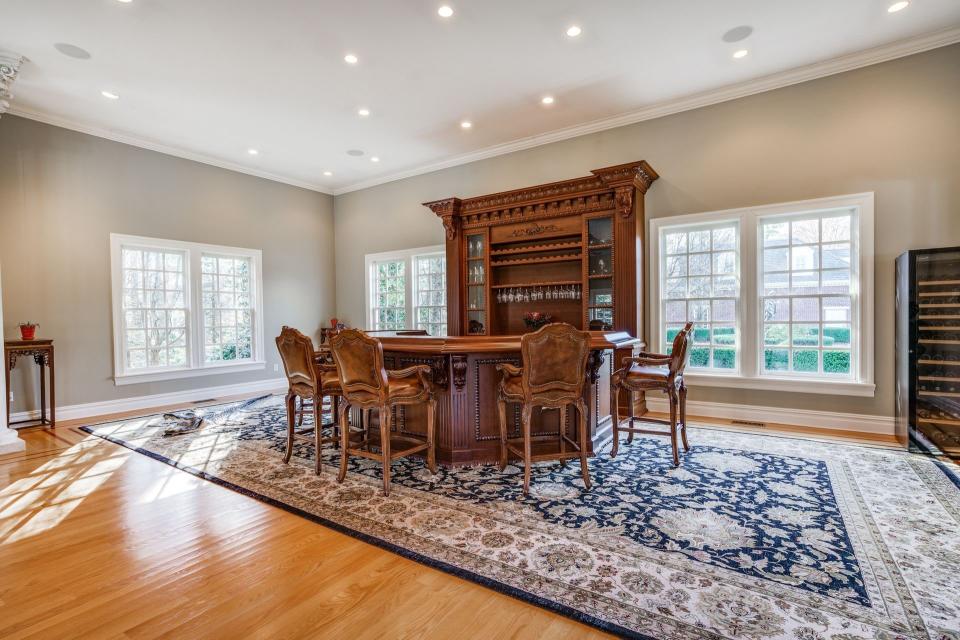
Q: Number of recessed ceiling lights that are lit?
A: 13